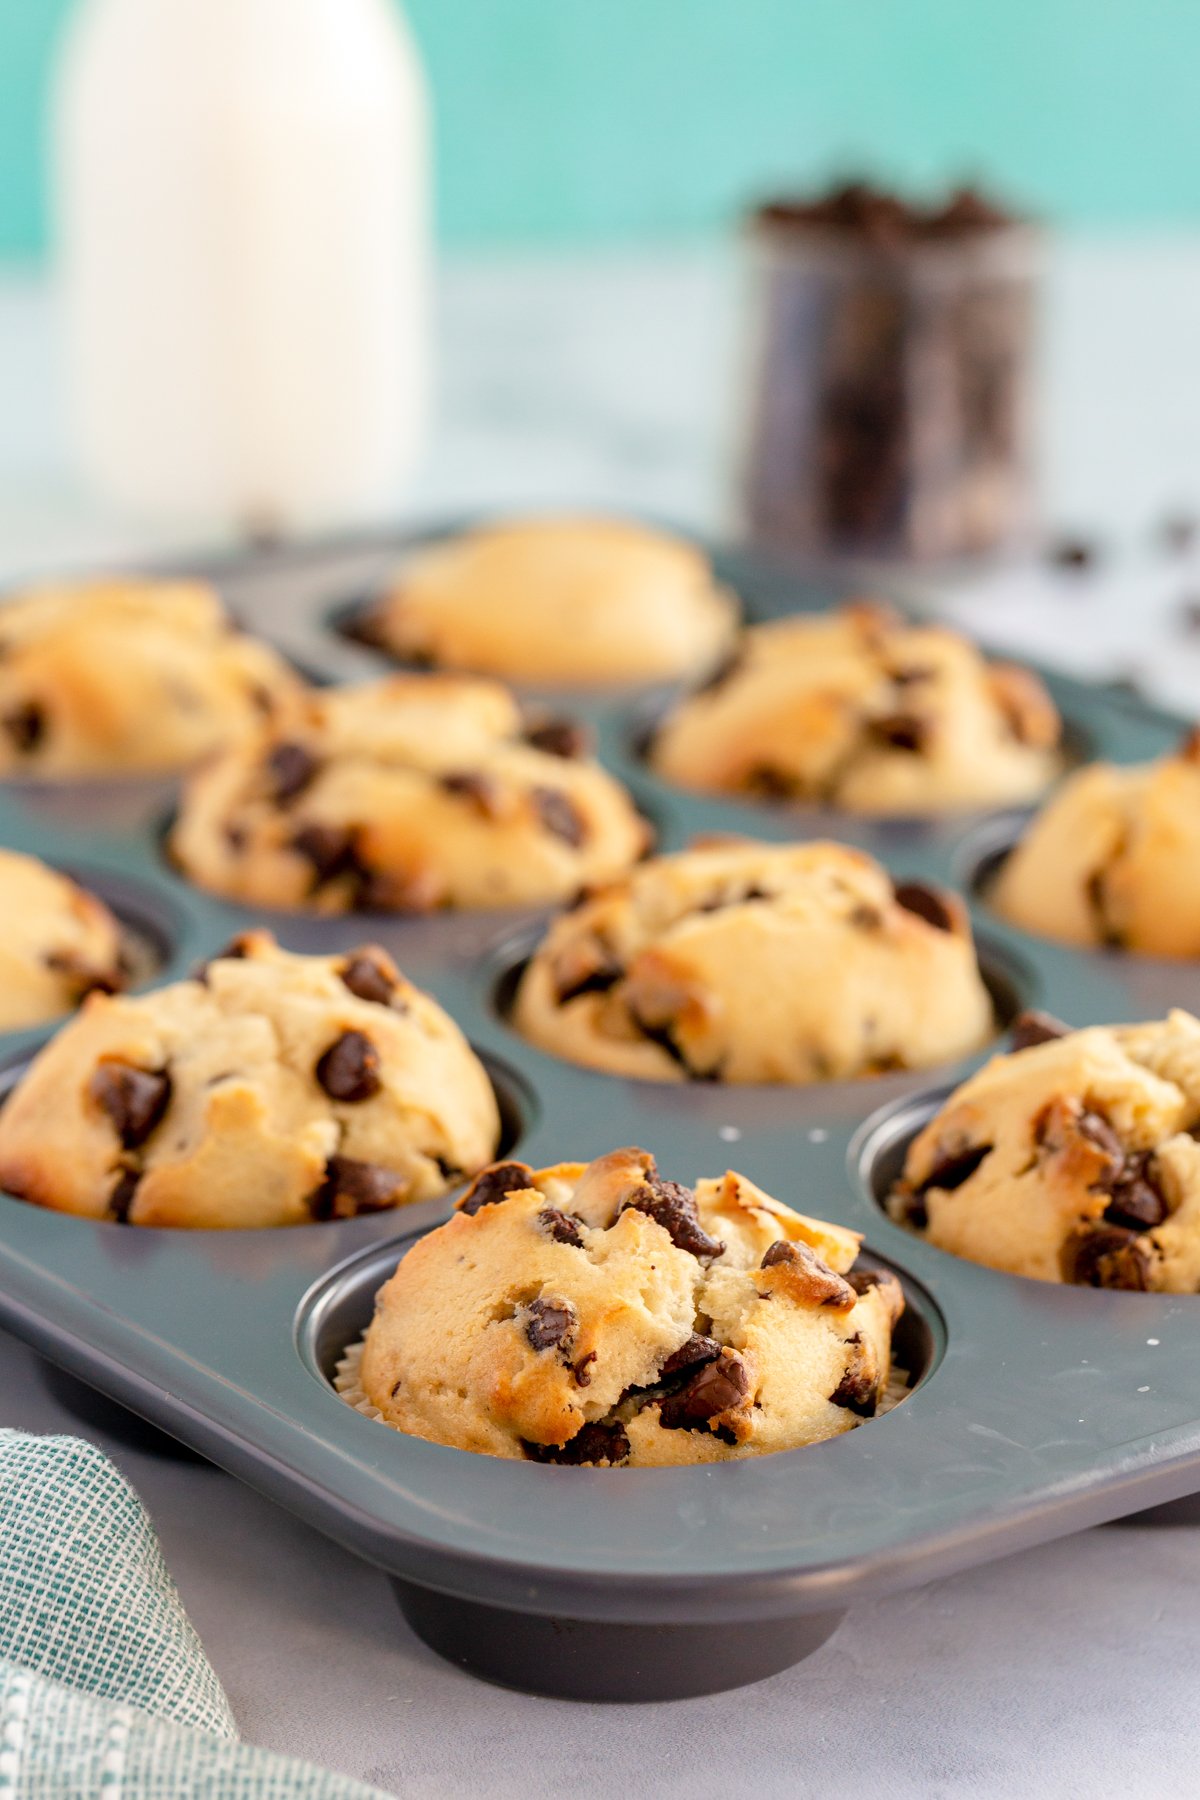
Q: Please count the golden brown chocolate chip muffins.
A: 10